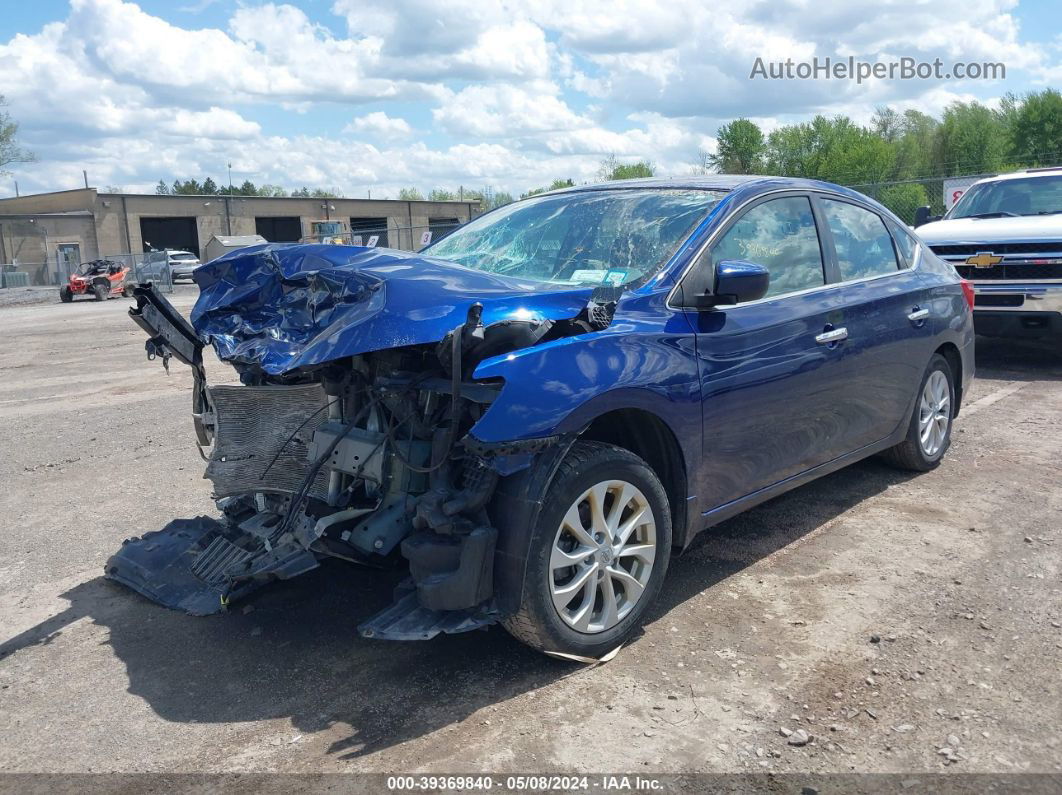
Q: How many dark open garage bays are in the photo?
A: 4